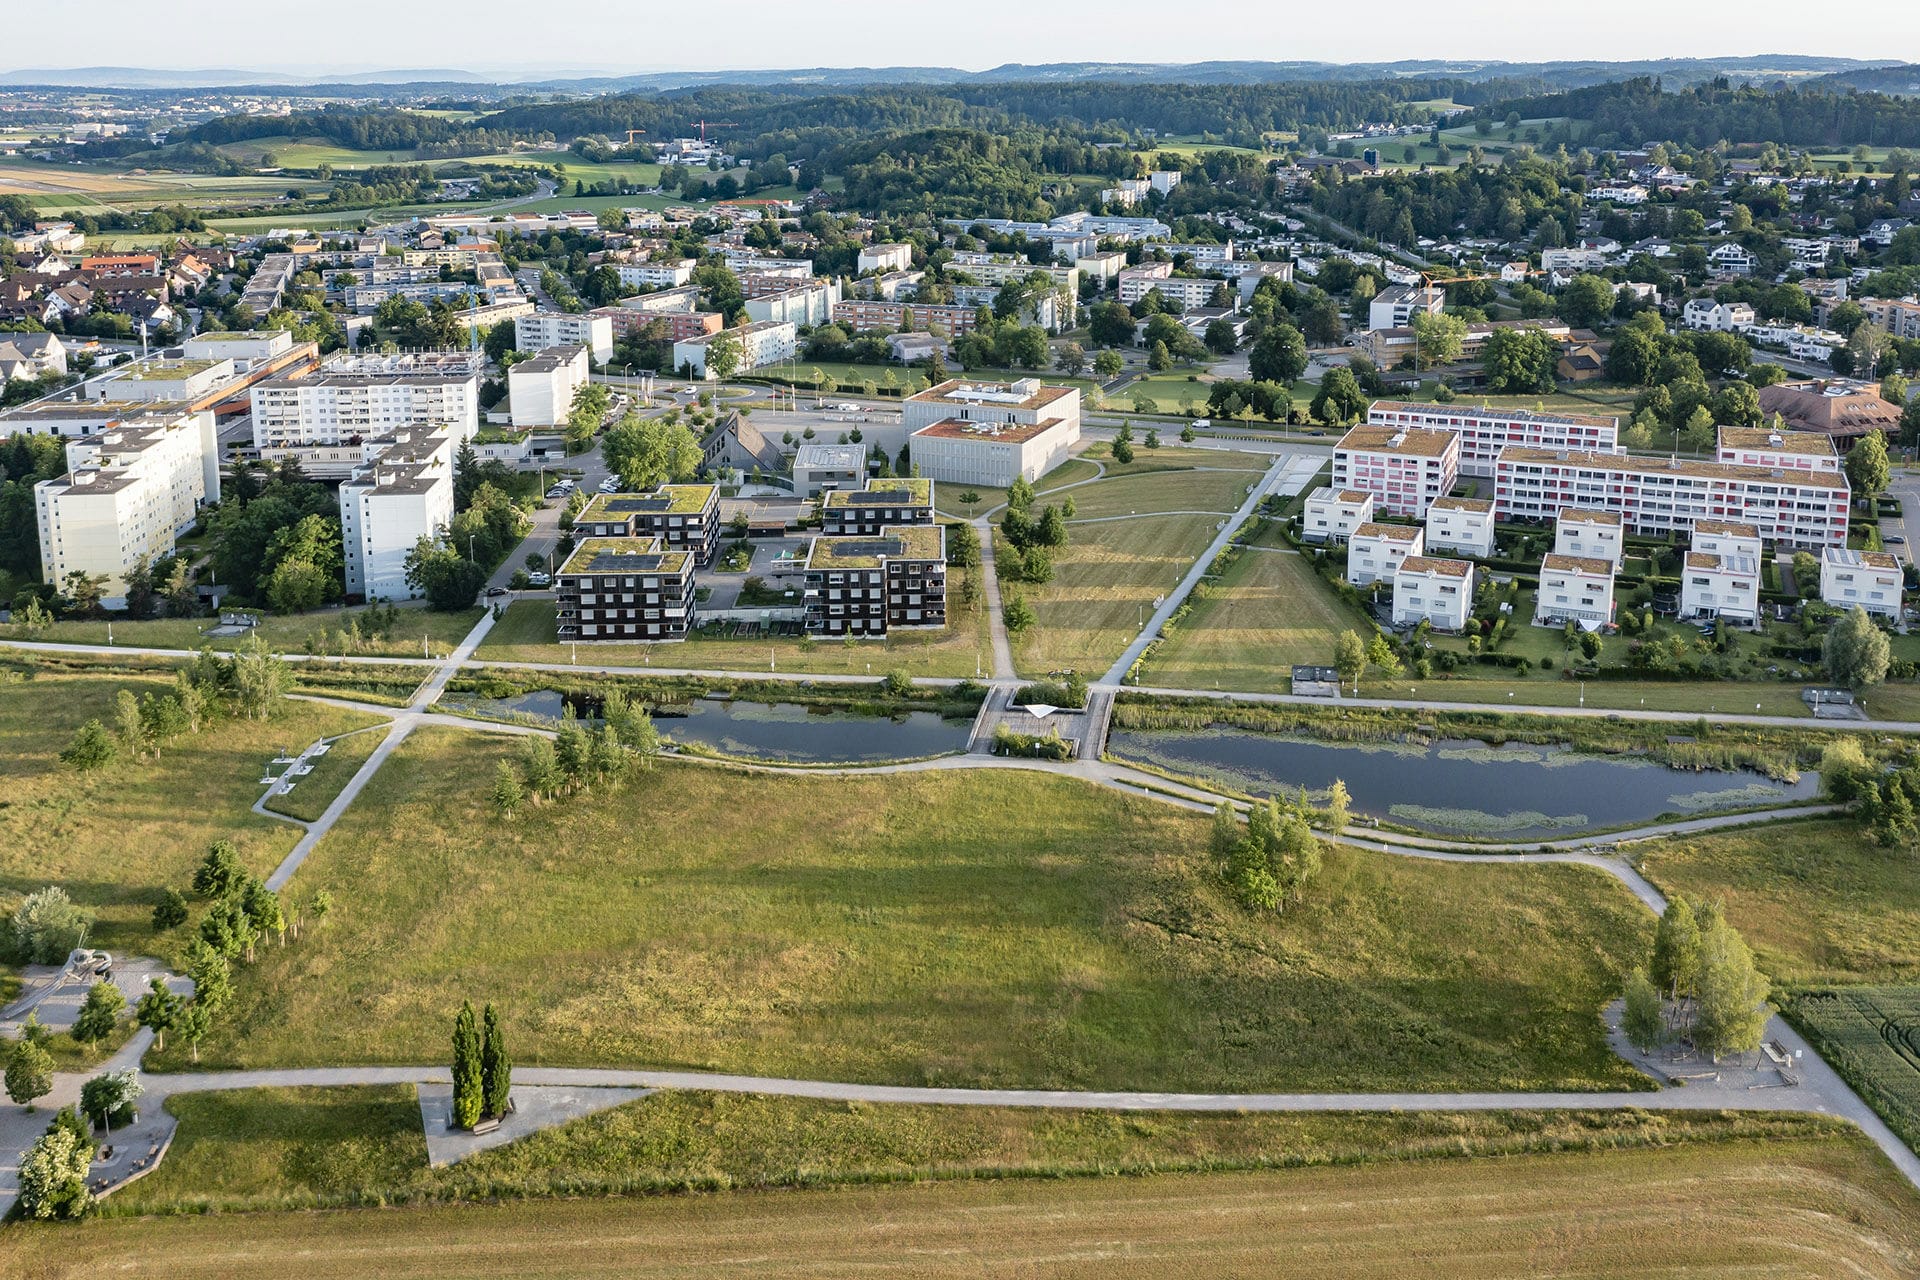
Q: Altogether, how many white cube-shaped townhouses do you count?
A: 9